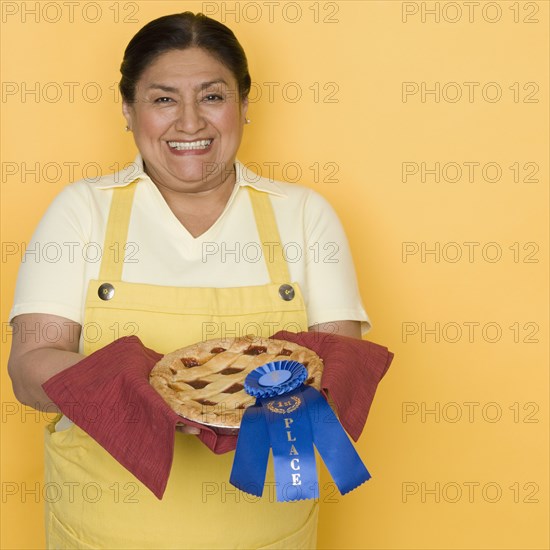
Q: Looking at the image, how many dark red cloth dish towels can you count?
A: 2